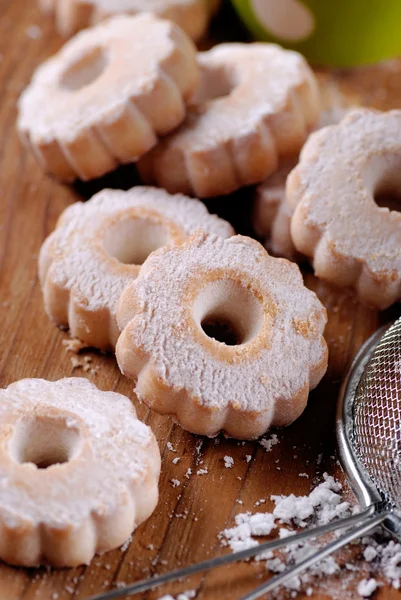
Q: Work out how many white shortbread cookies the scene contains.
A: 8